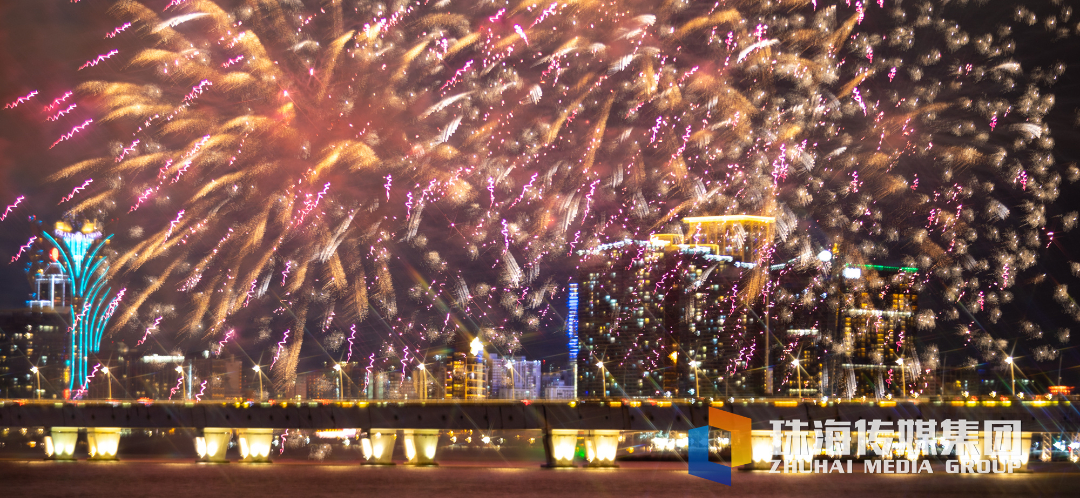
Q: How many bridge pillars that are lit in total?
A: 12